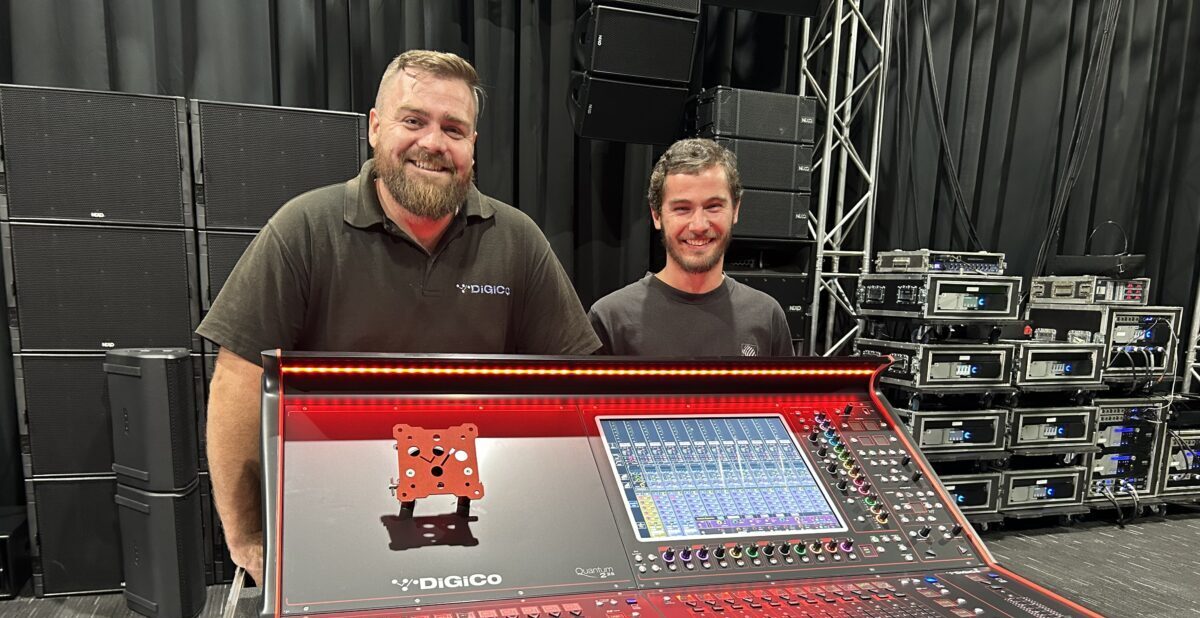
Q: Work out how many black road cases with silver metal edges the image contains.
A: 12